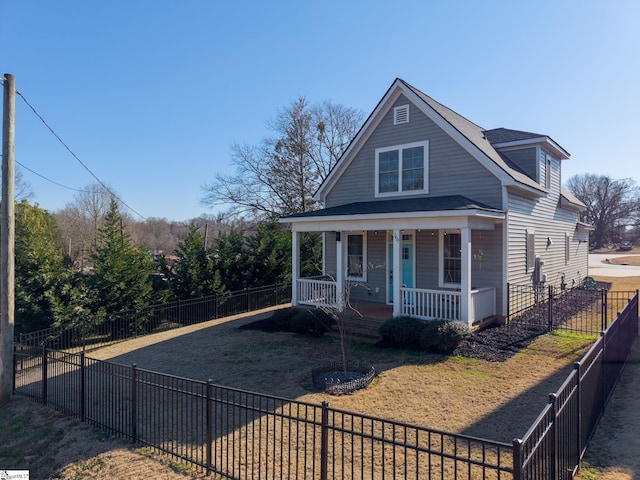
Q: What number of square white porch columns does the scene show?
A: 4